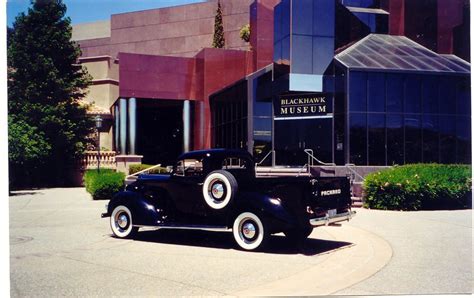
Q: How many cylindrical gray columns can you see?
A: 4